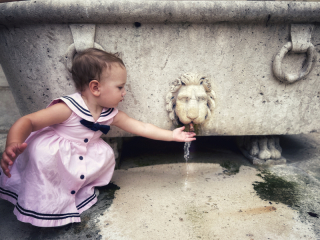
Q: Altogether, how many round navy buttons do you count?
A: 4